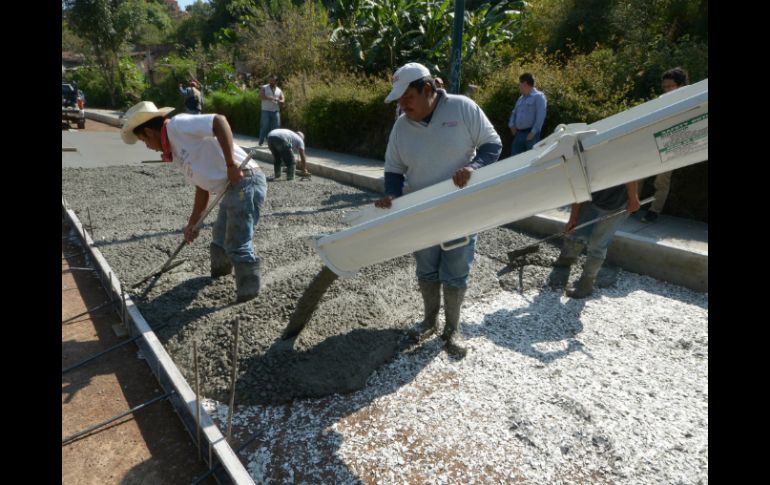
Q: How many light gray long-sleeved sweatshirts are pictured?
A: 1